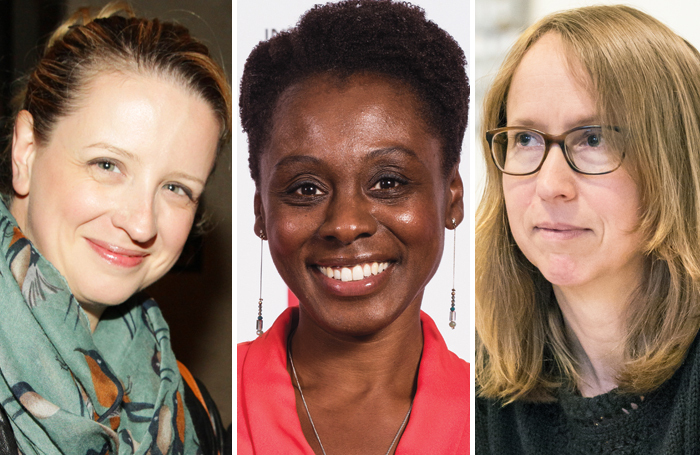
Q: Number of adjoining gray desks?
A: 0